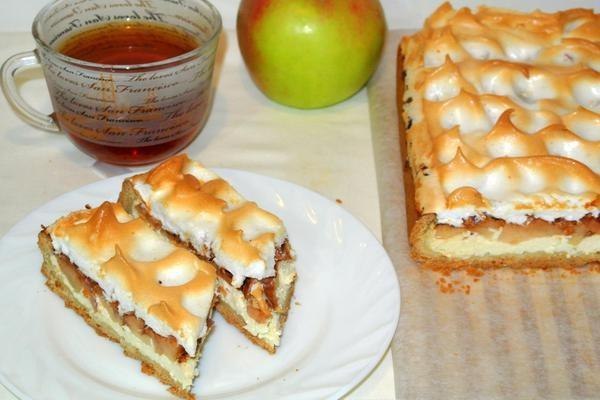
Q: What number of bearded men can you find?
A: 0